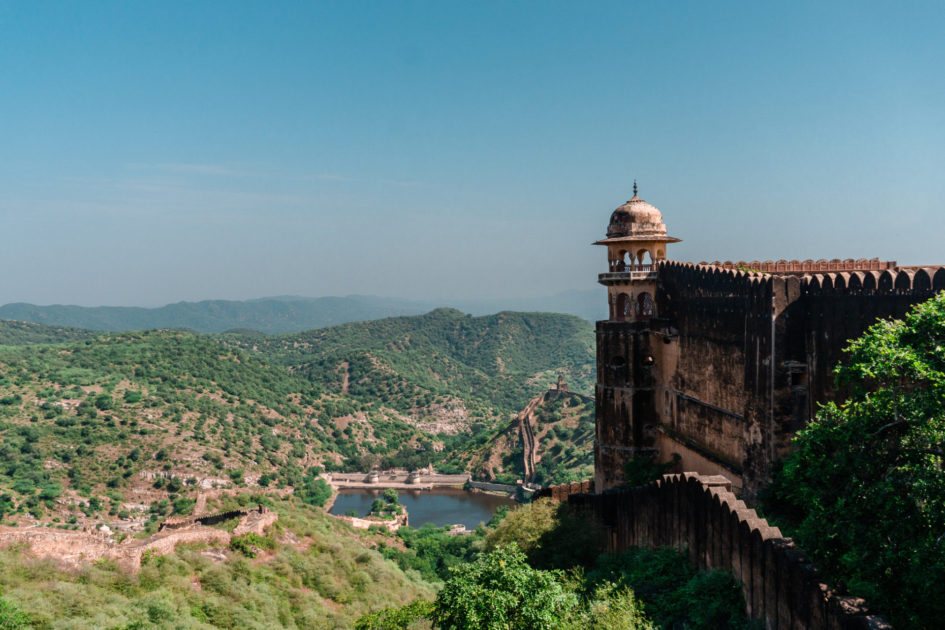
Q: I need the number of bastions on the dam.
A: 2